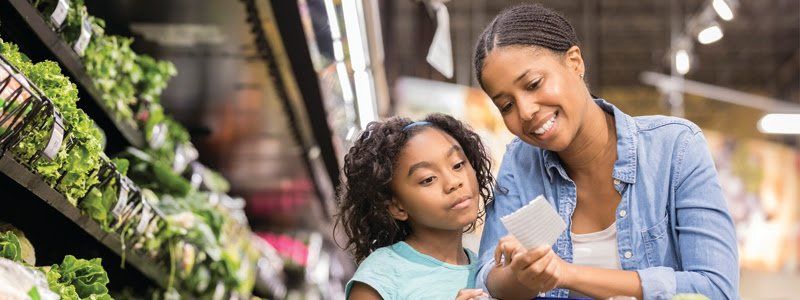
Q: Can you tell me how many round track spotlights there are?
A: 3